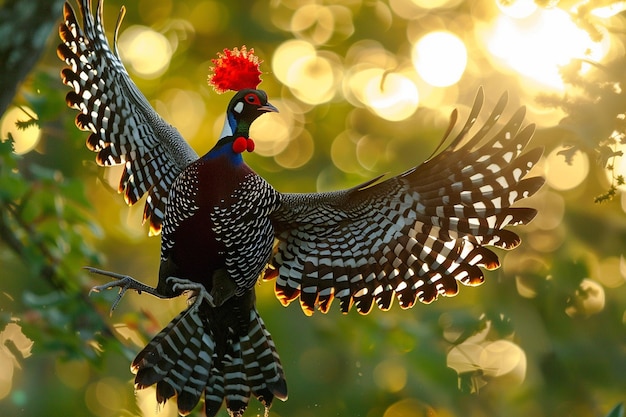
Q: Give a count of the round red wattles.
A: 2